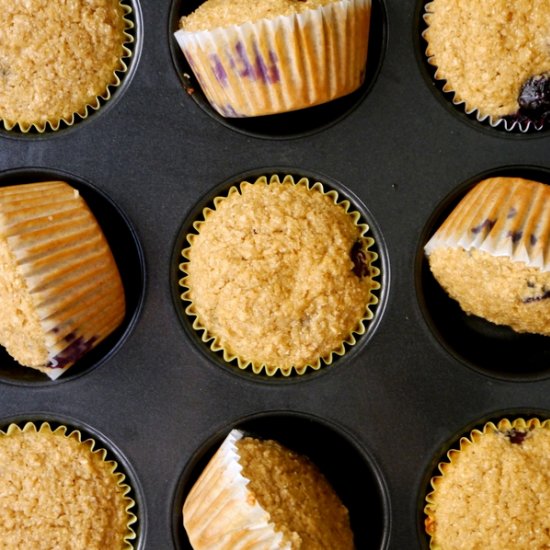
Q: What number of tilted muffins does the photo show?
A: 4